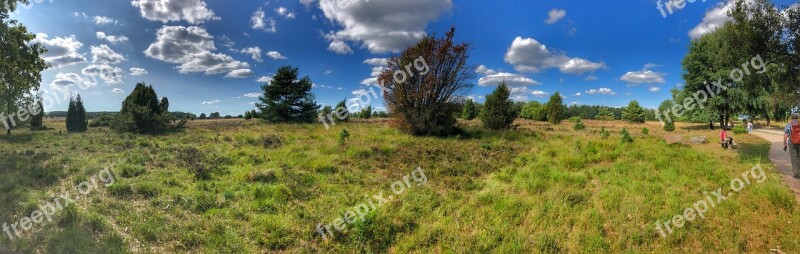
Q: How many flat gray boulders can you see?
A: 2